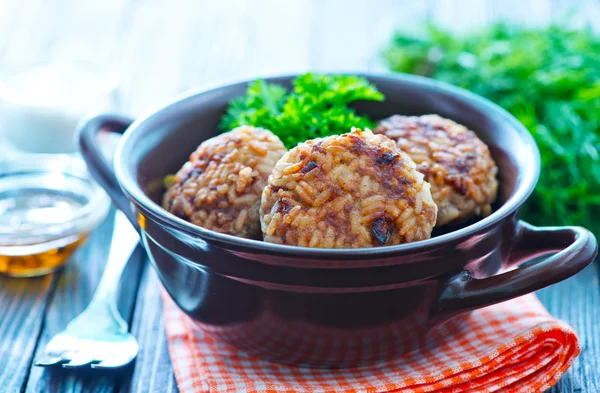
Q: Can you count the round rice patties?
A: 3